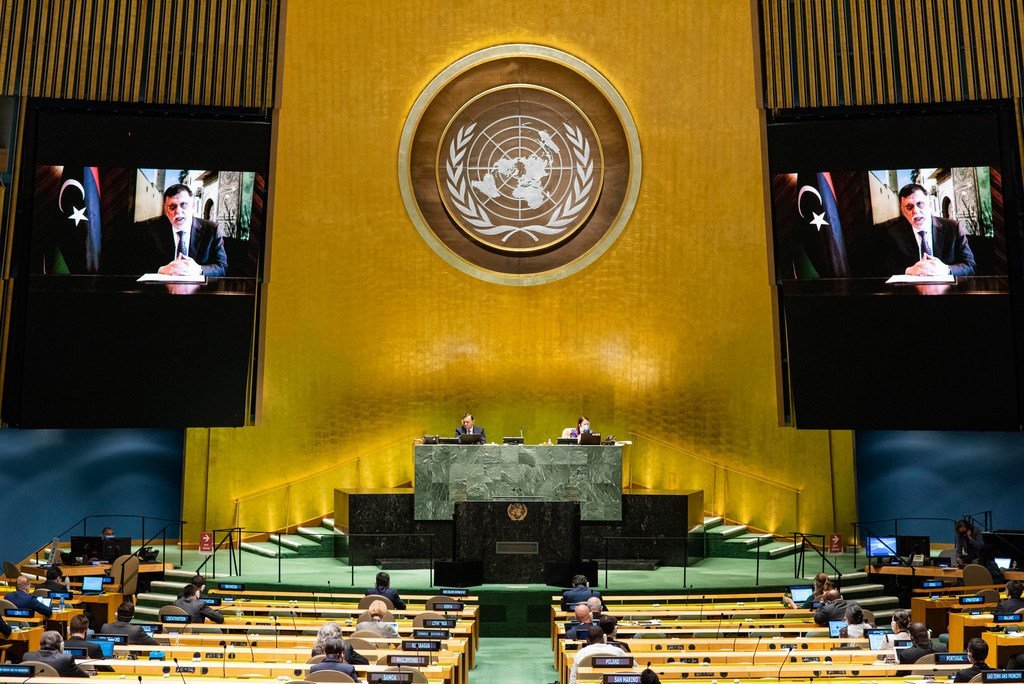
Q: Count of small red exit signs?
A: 2